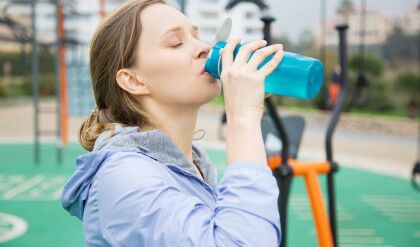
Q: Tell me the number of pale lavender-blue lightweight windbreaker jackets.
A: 1